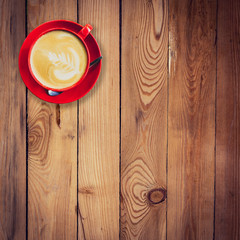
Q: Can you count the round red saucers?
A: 1